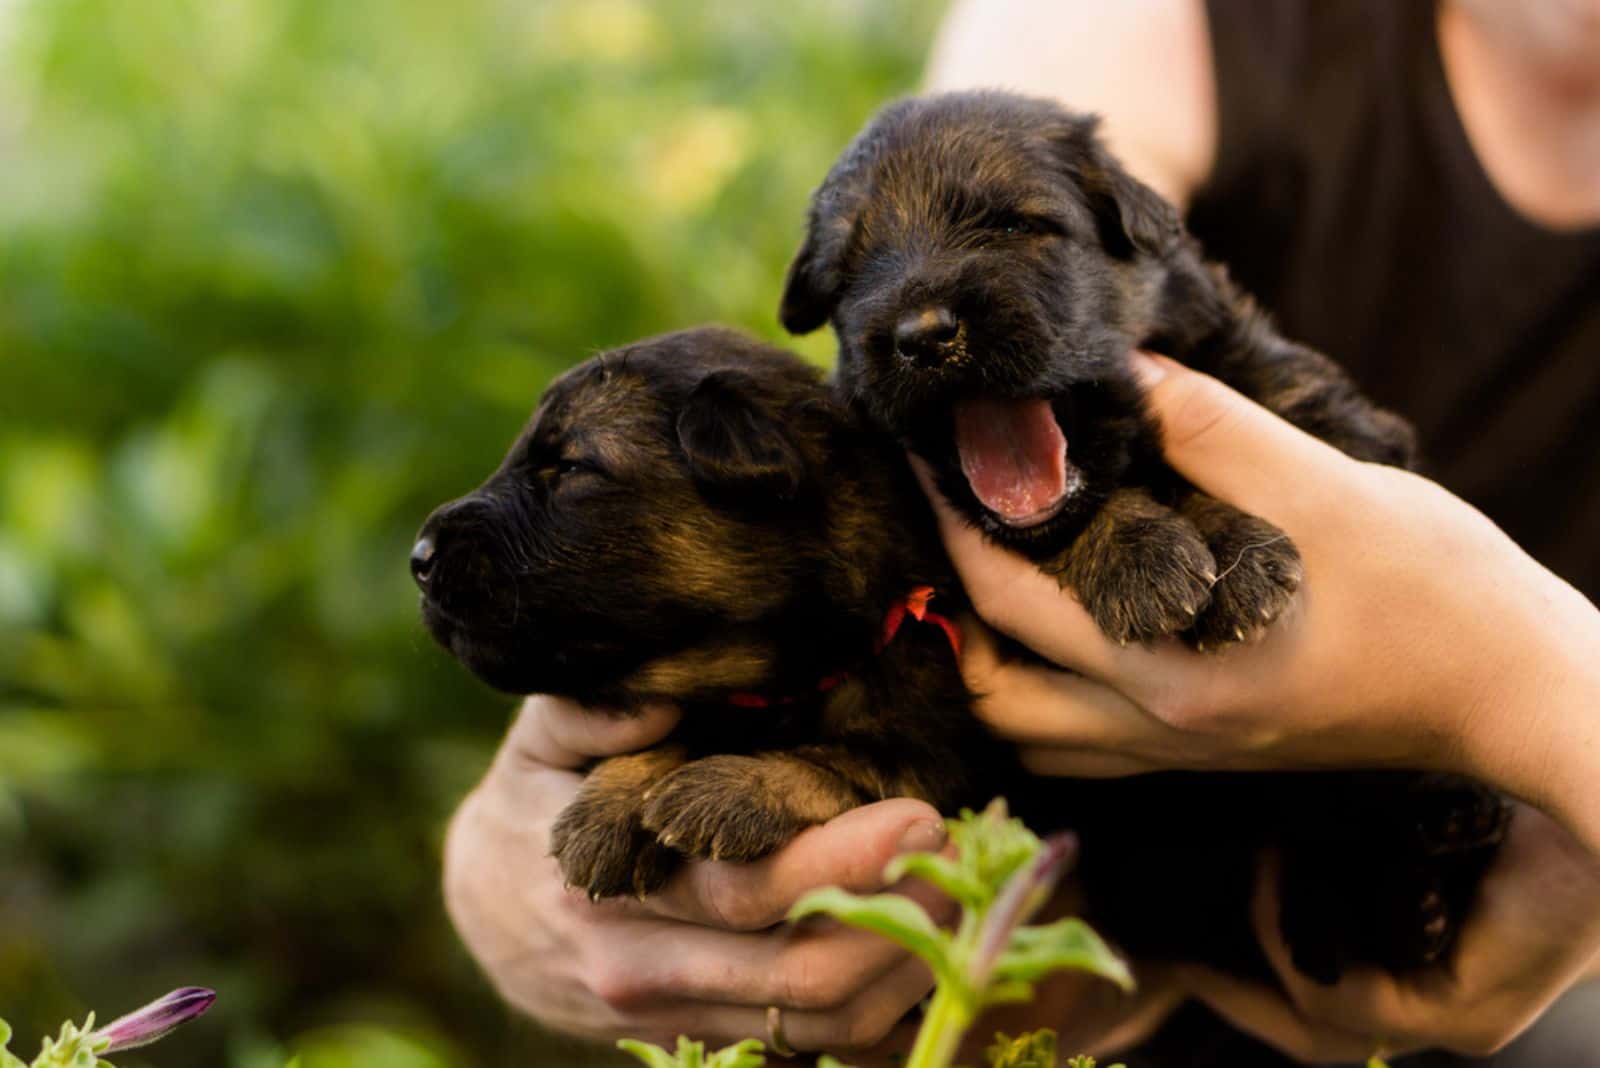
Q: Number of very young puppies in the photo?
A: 2